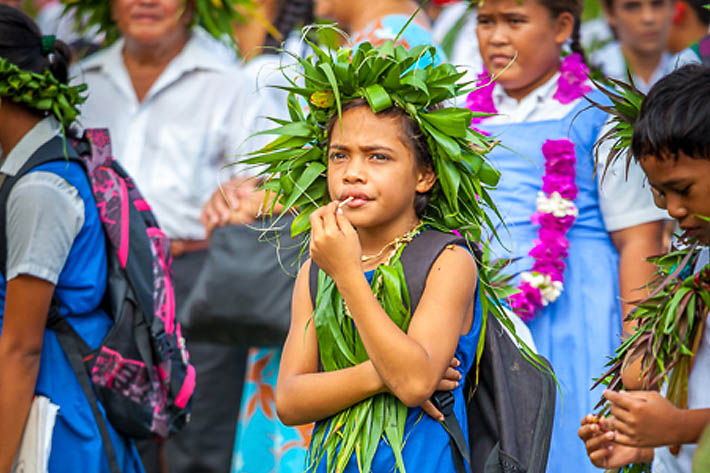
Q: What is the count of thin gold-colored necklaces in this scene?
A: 1